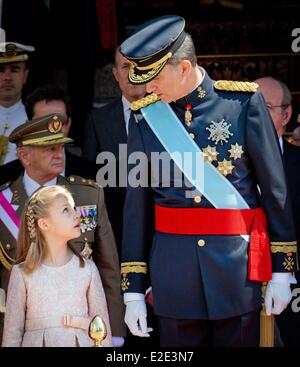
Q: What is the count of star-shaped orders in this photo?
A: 4